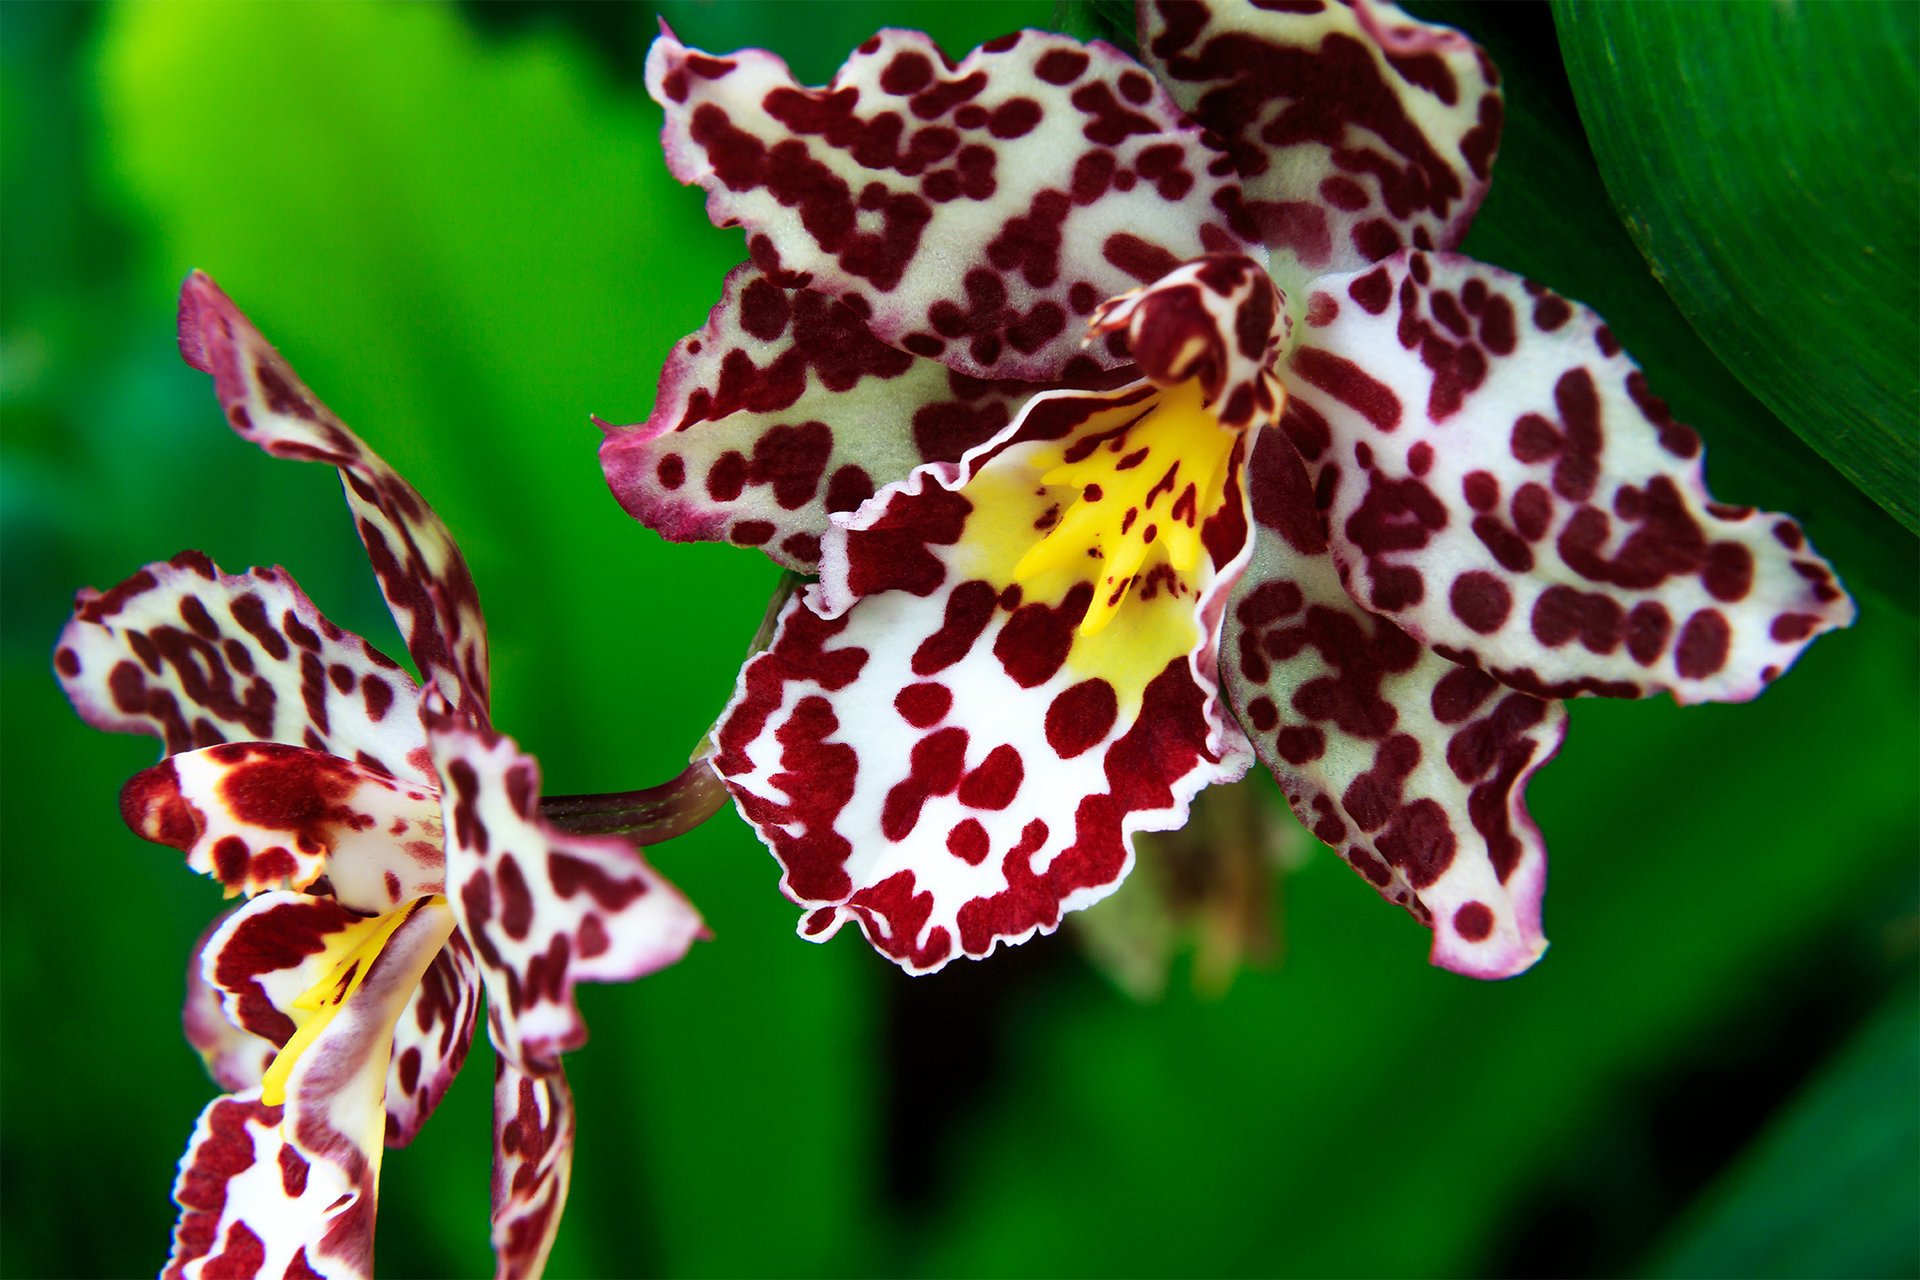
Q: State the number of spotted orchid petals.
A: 12